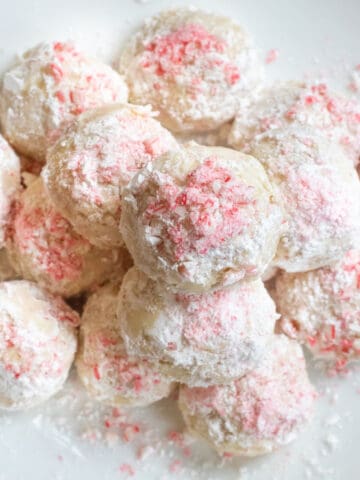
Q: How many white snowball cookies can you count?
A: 13